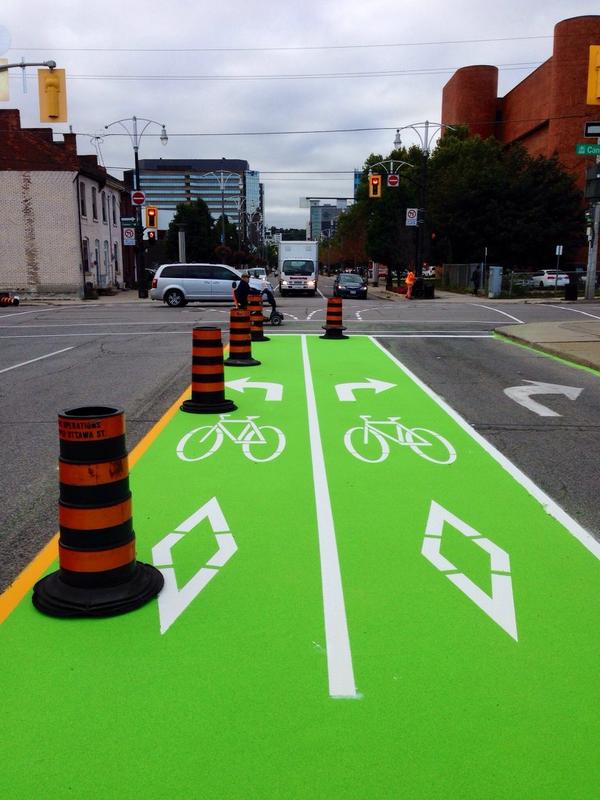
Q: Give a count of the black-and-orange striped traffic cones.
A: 5